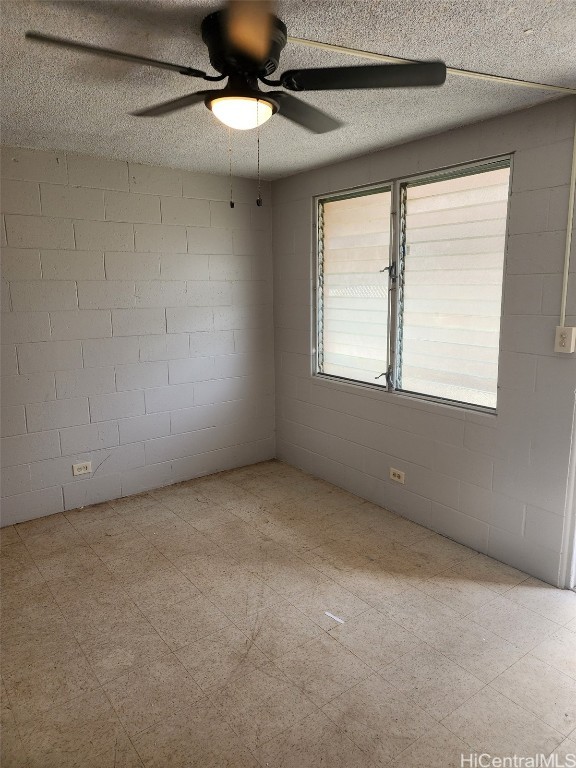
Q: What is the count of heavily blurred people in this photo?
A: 0